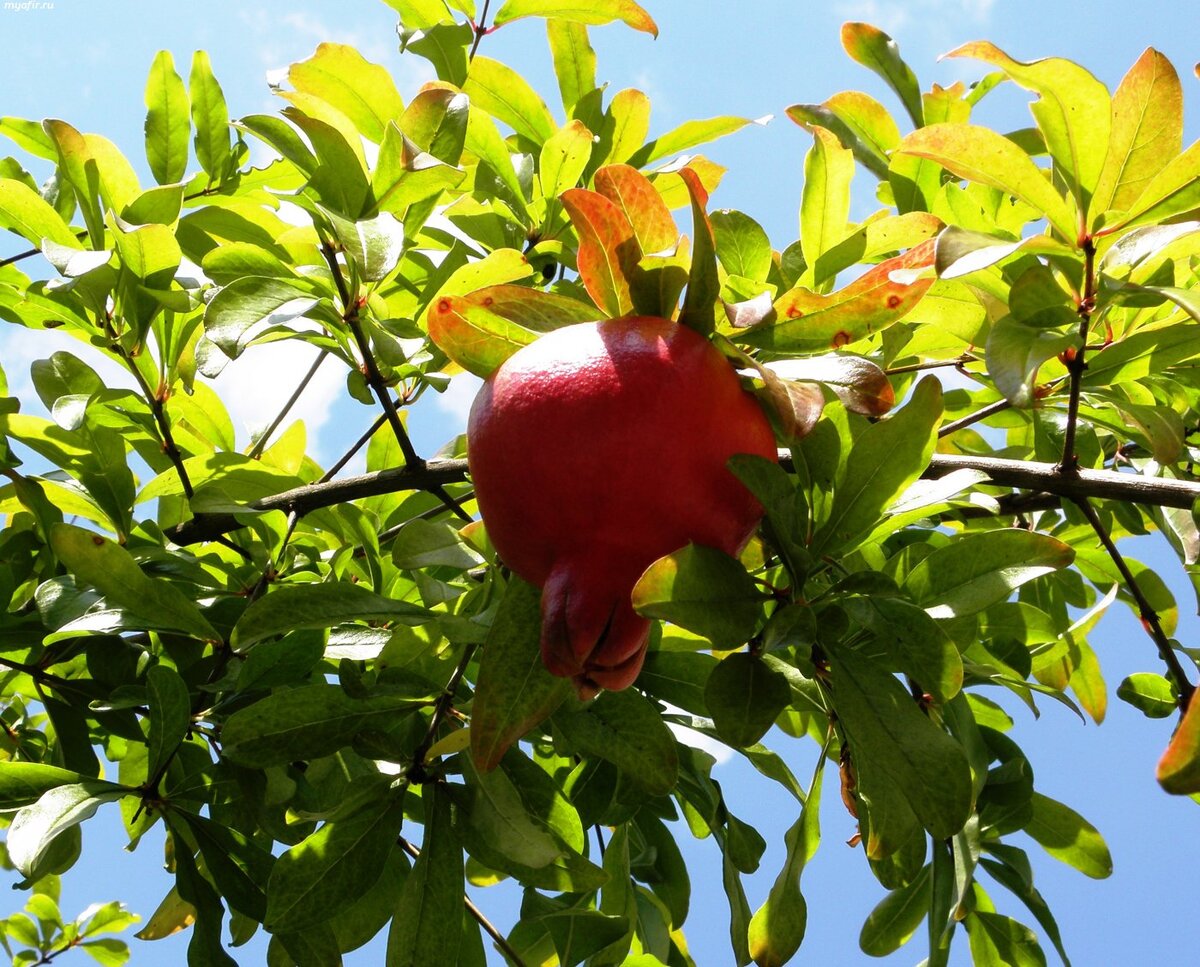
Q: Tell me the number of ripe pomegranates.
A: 1